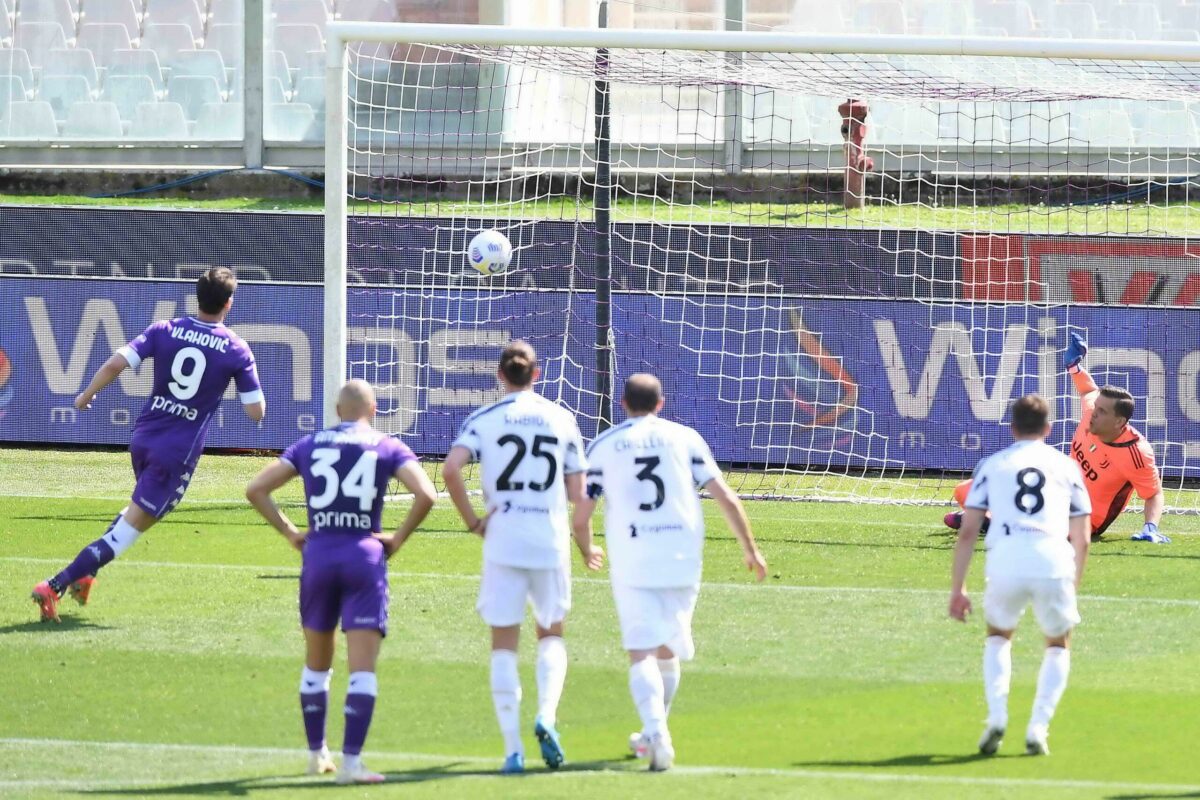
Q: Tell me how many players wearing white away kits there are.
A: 3